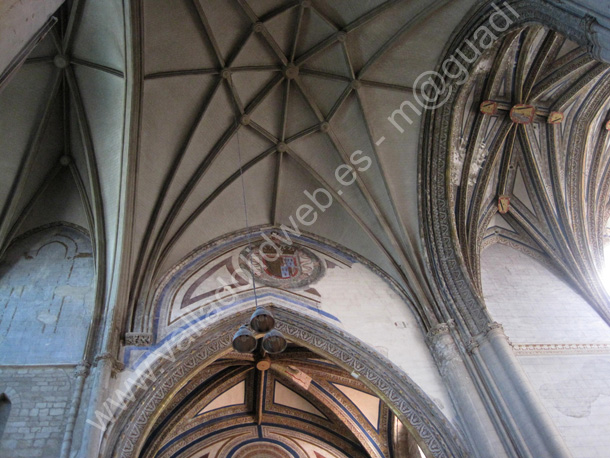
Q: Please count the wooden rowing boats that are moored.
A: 0